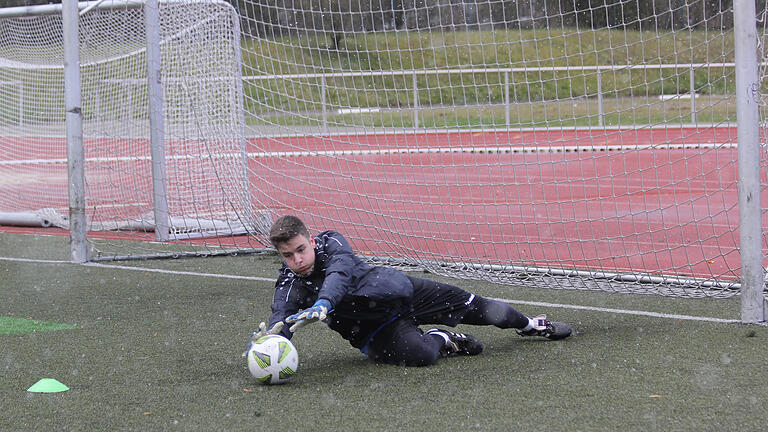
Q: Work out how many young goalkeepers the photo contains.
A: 1